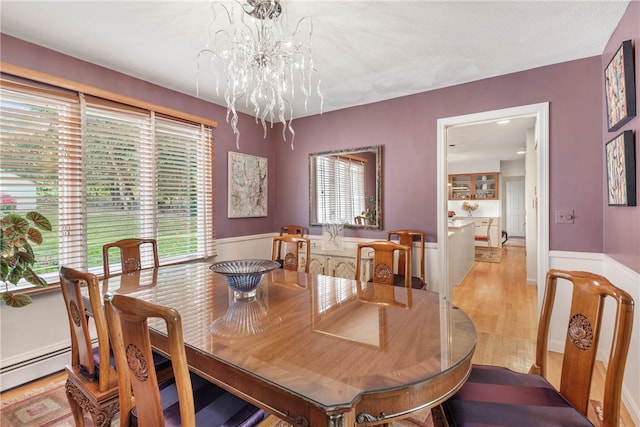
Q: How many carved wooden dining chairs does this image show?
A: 8